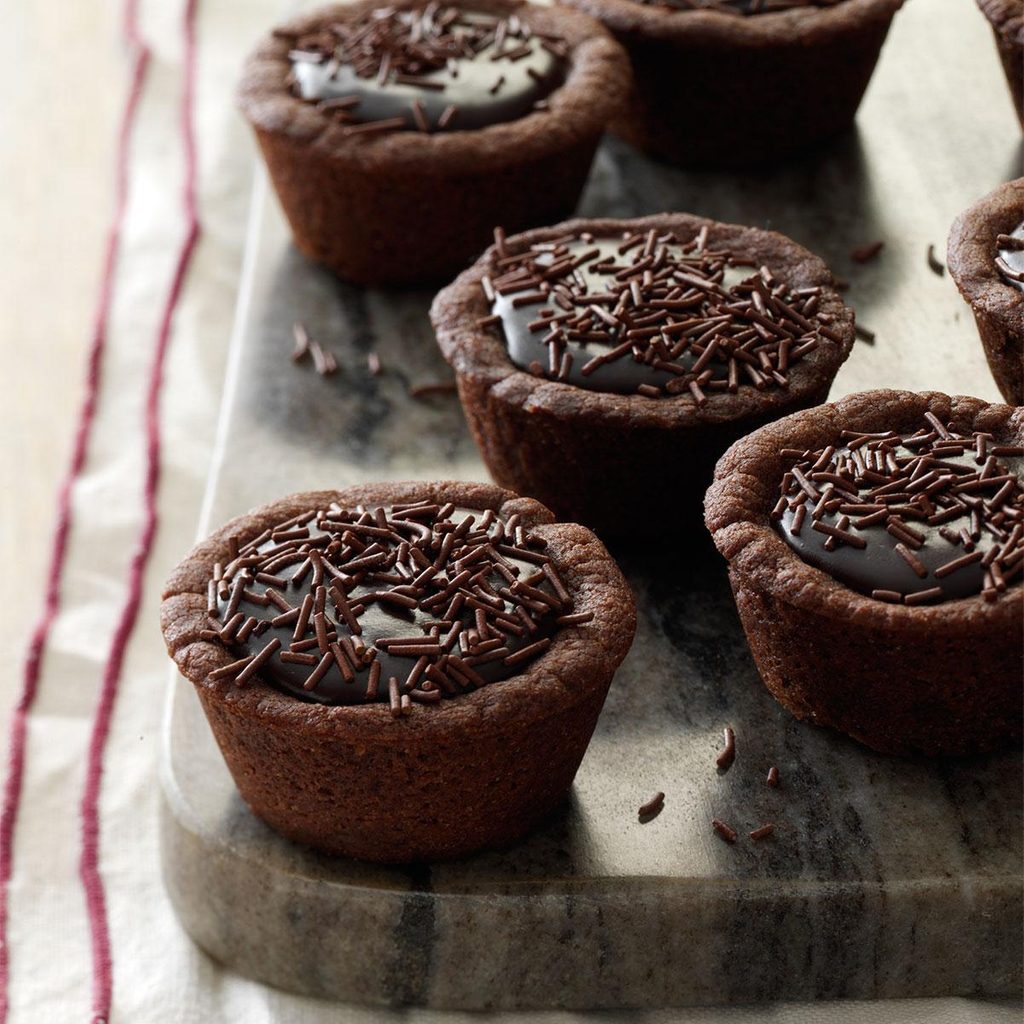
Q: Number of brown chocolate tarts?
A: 7